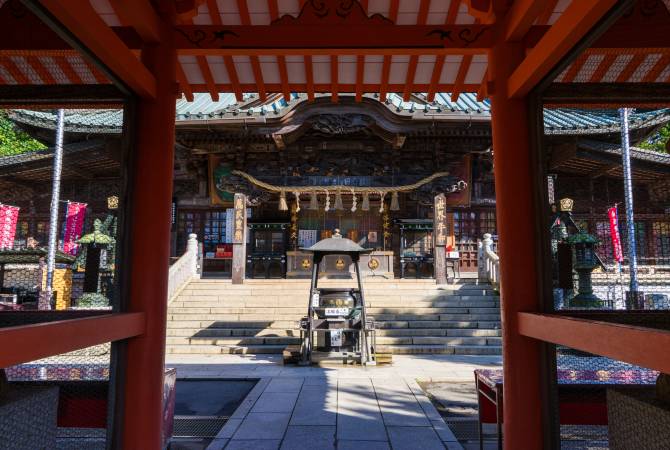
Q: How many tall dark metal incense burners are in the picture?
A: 1